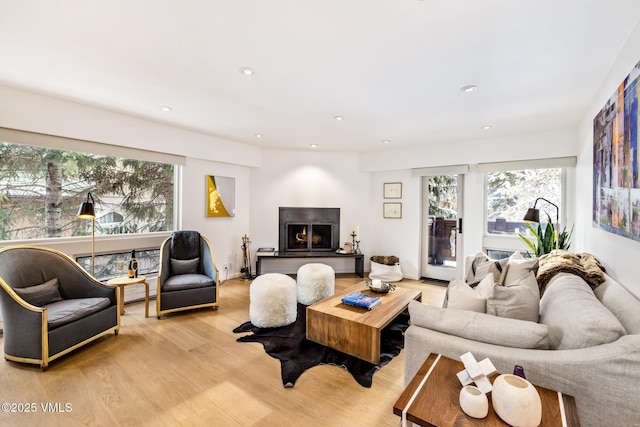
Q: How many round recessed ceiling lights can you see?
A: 8